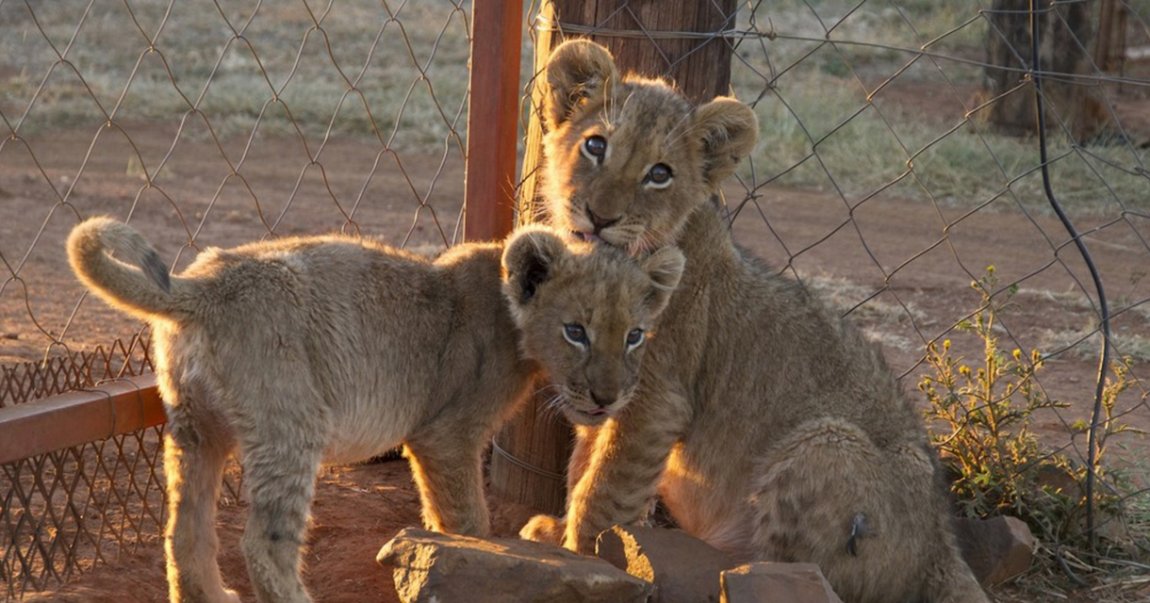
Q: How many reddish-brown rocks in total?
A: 4